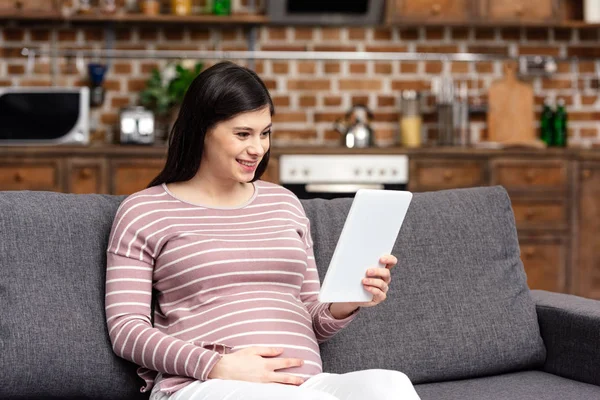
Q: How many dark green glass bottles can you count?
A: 2